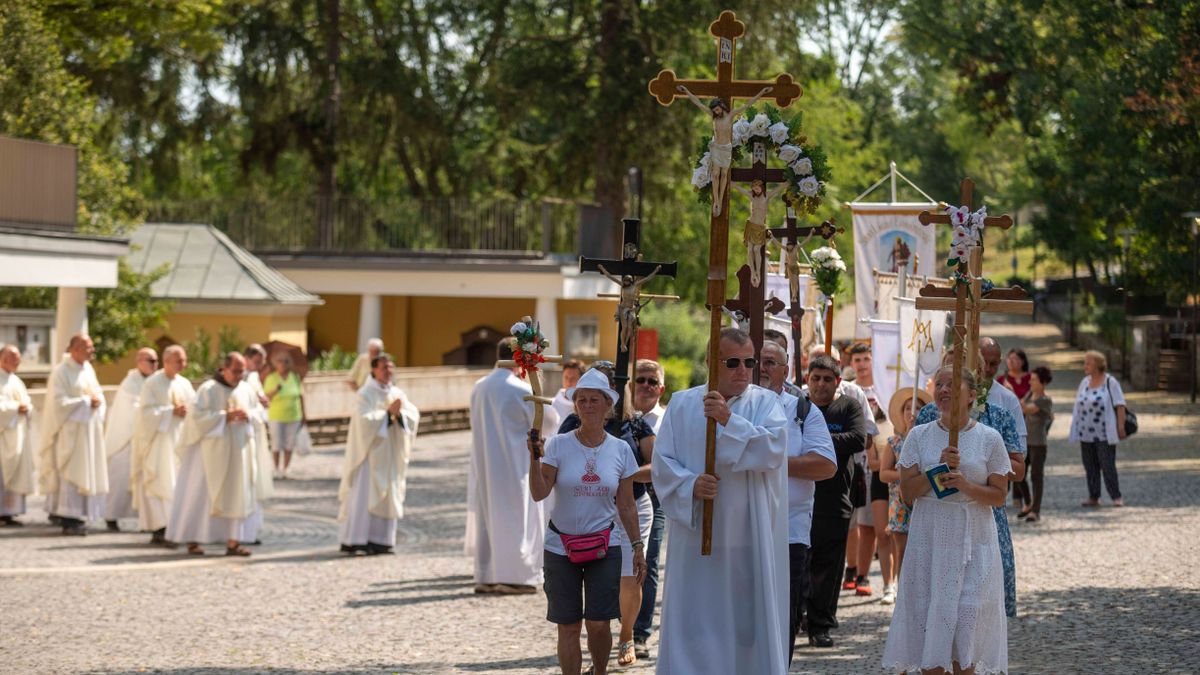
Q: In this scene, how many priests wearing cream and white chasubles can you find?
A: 7